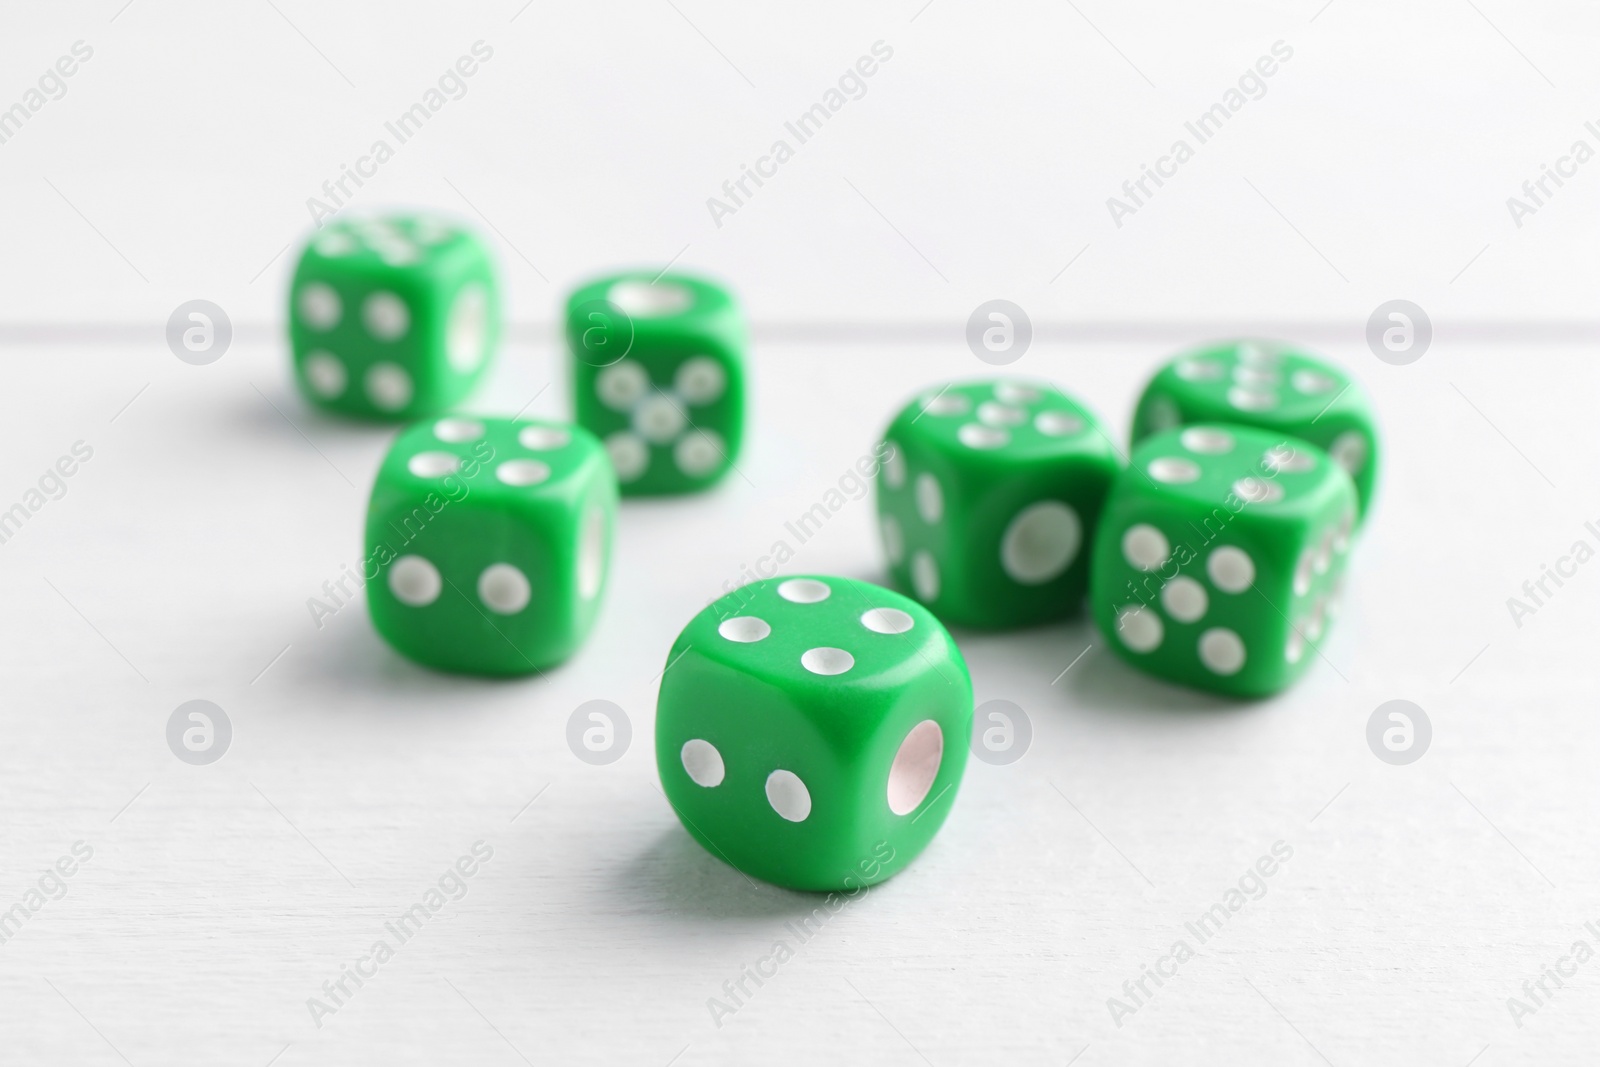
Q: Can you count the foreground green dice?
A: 1